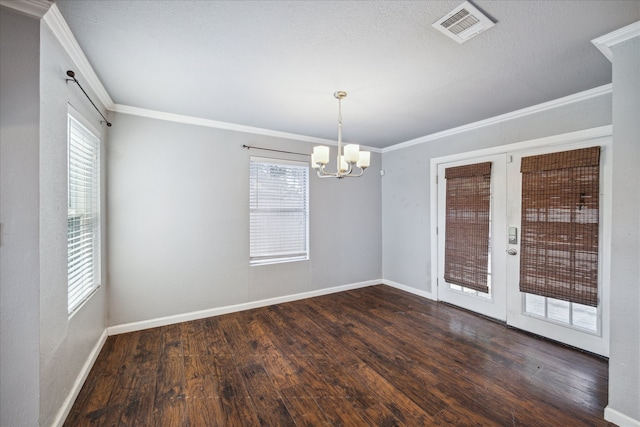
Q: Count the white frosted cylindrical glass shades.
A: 5